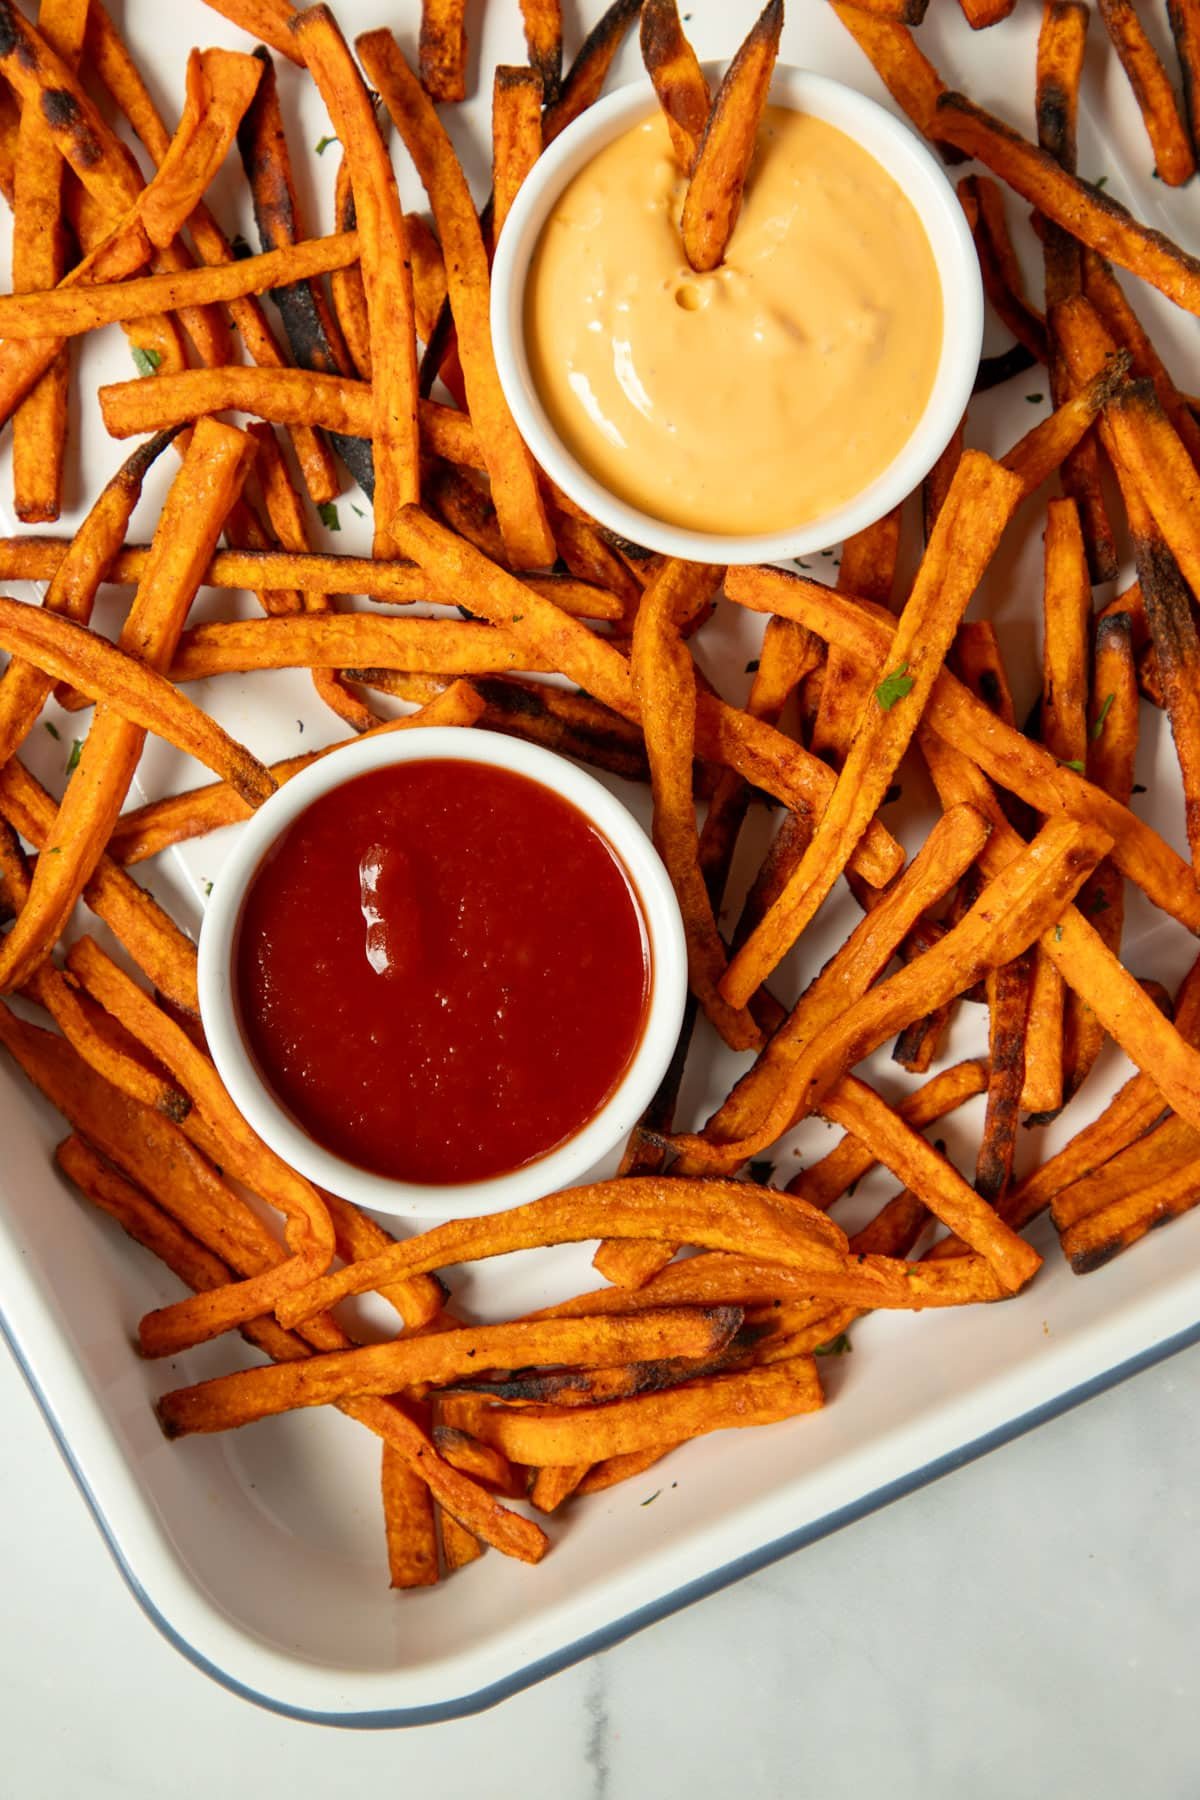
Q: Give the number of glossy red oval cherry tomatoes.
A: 0